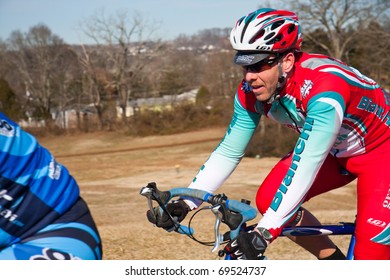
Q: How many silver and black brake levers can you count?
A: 2